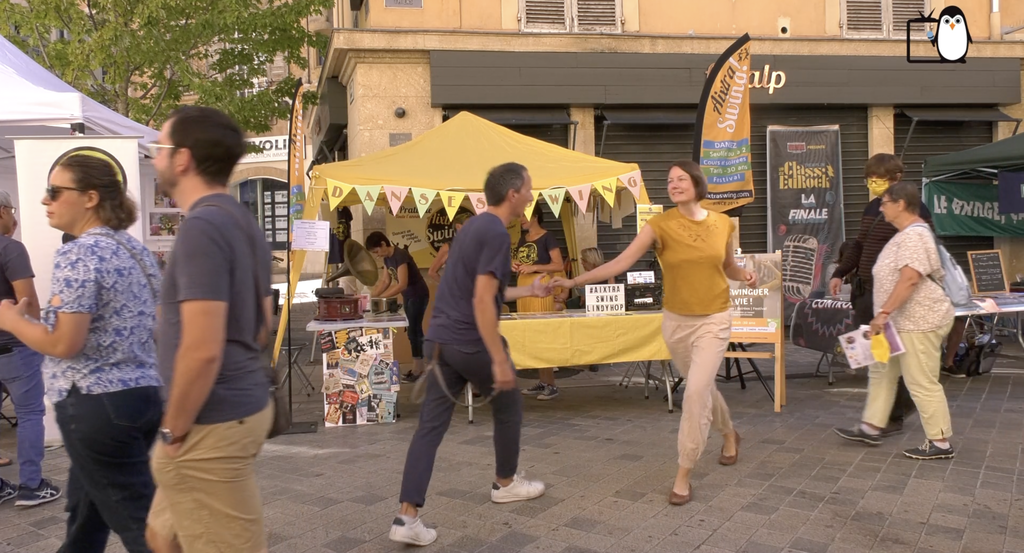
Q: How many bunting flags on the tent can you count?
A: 11